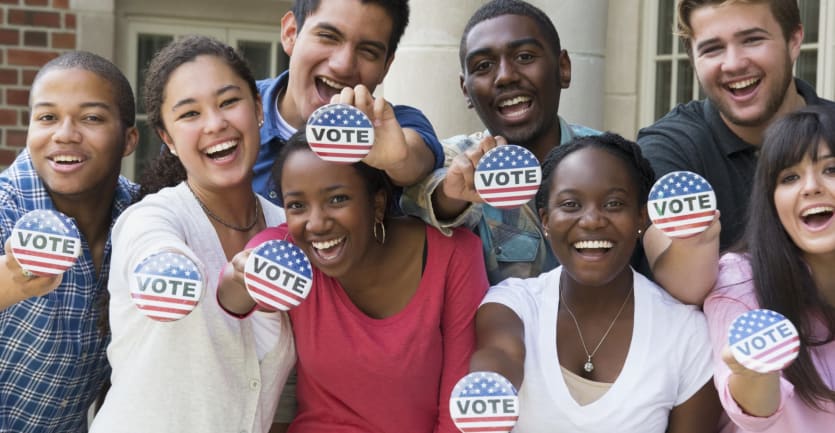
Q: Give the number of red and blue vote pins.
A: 8